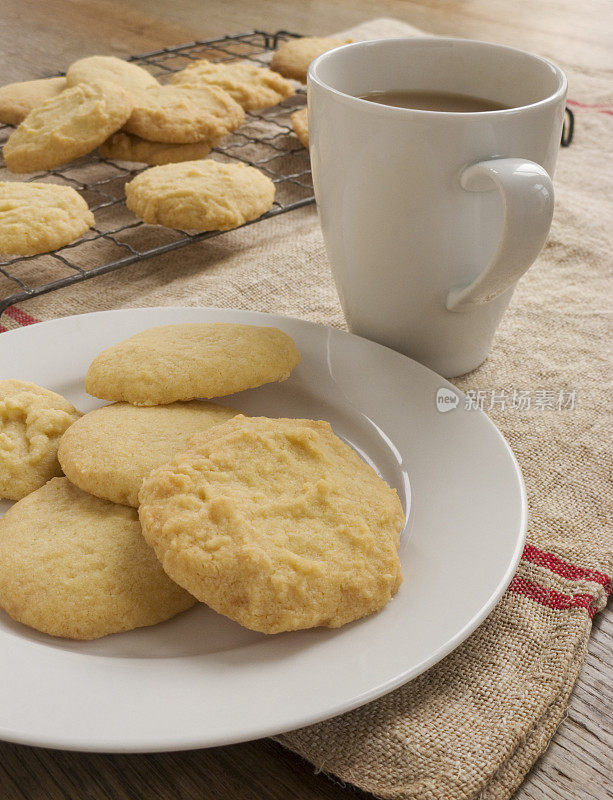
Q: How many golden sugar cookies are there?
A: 15